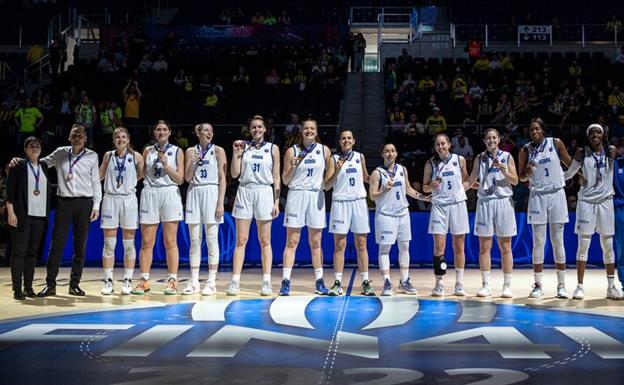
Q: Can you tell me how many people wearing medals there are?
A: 13